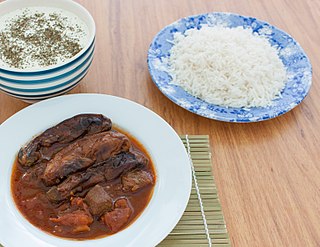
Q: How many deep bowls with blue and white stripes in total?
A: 1